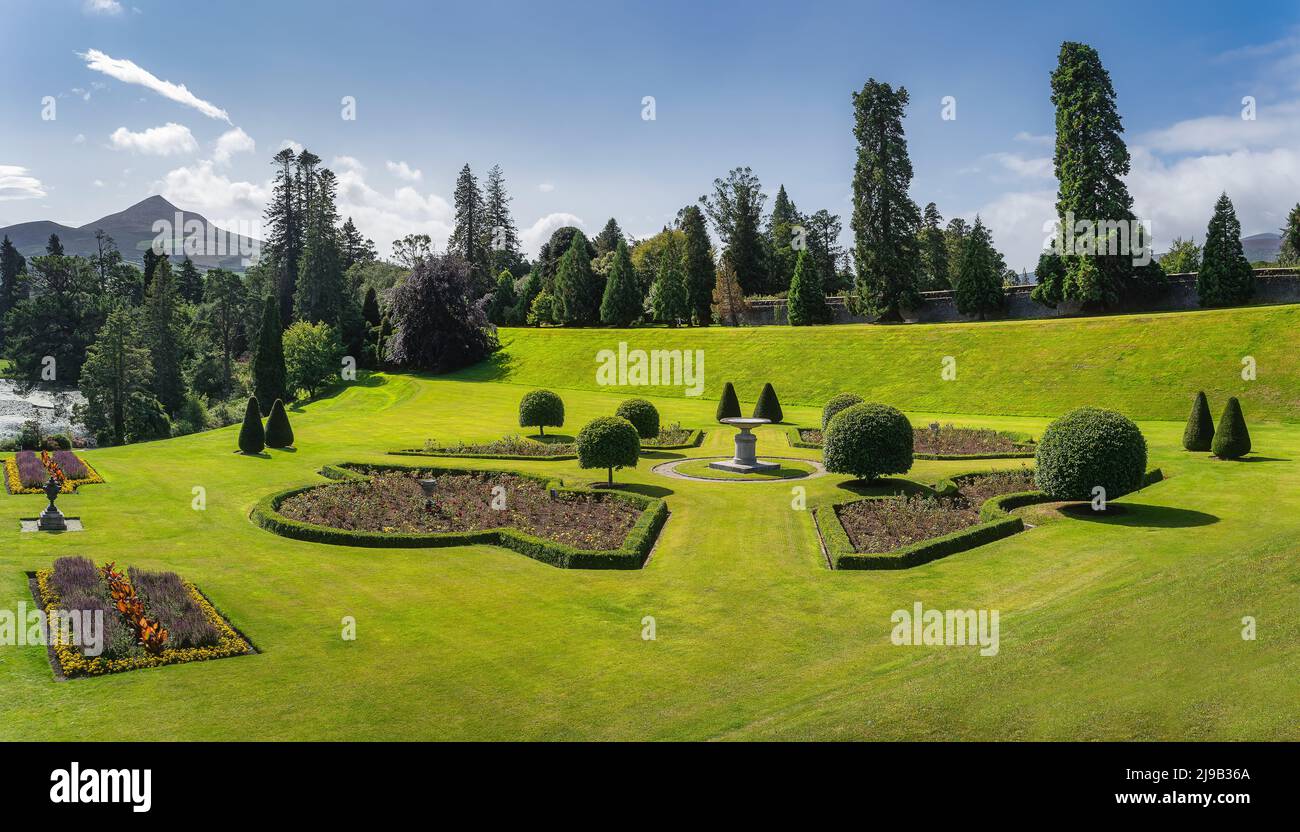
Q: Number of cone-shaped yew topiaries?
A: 6